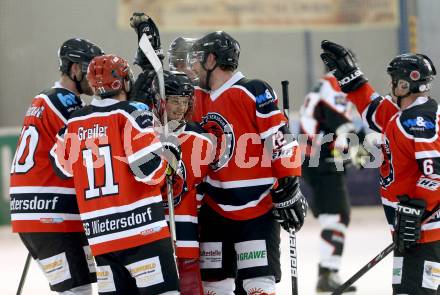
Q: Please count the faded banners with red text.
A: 1